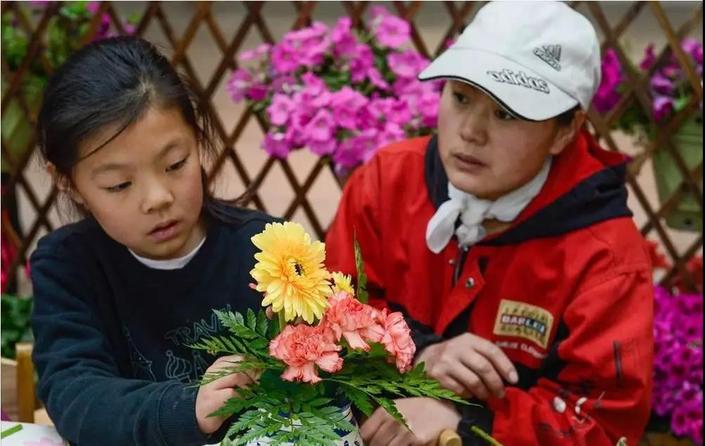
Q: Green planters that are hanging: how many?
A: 2